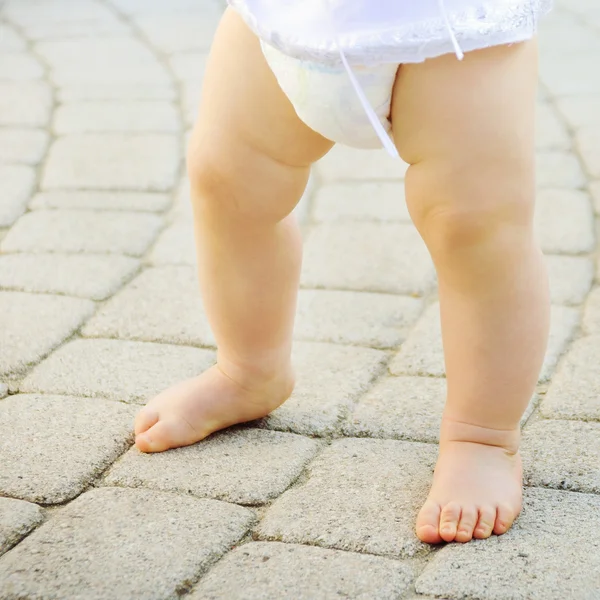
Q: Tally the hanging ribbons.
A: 2